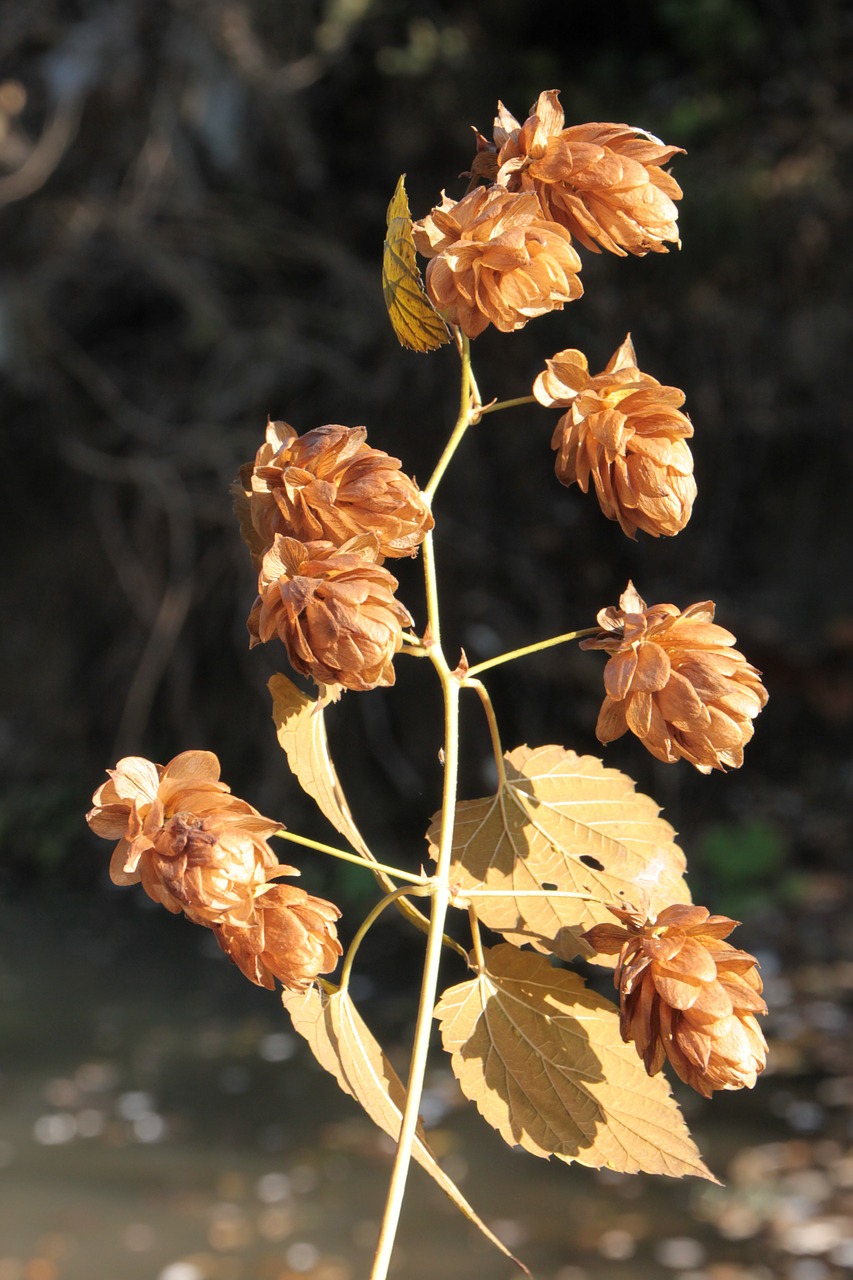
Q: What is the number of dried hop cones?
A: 9